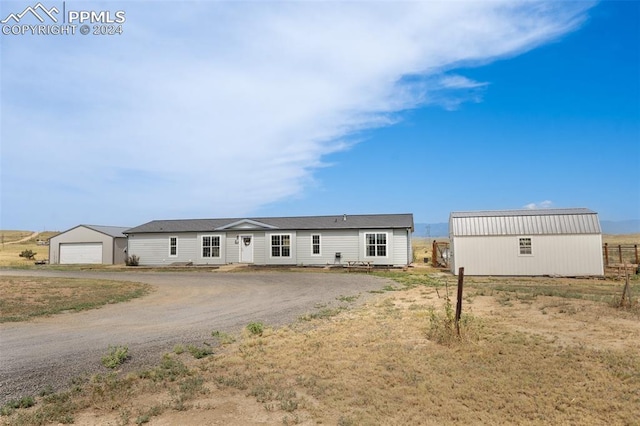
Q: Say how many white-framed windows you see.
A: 6